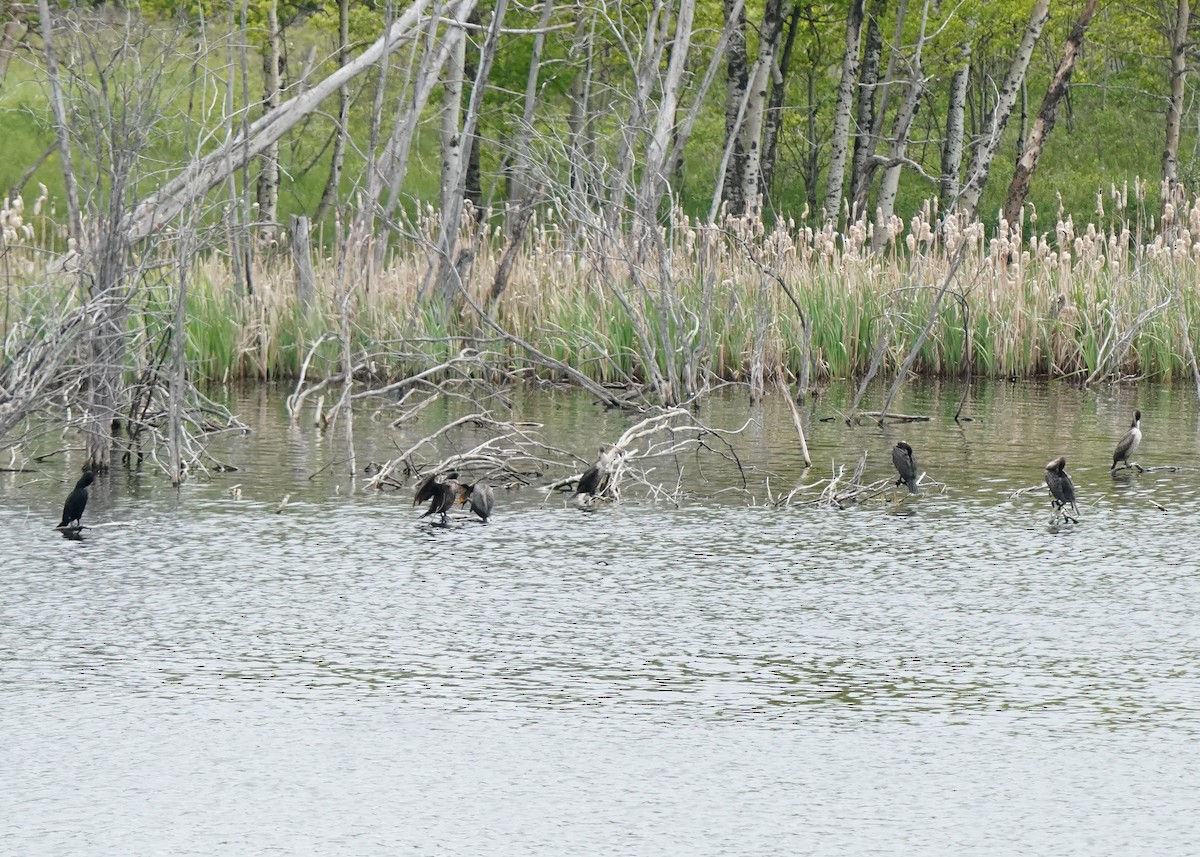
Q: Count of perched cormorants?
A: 7